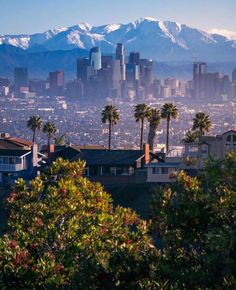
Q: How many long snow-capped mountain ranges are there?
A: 1